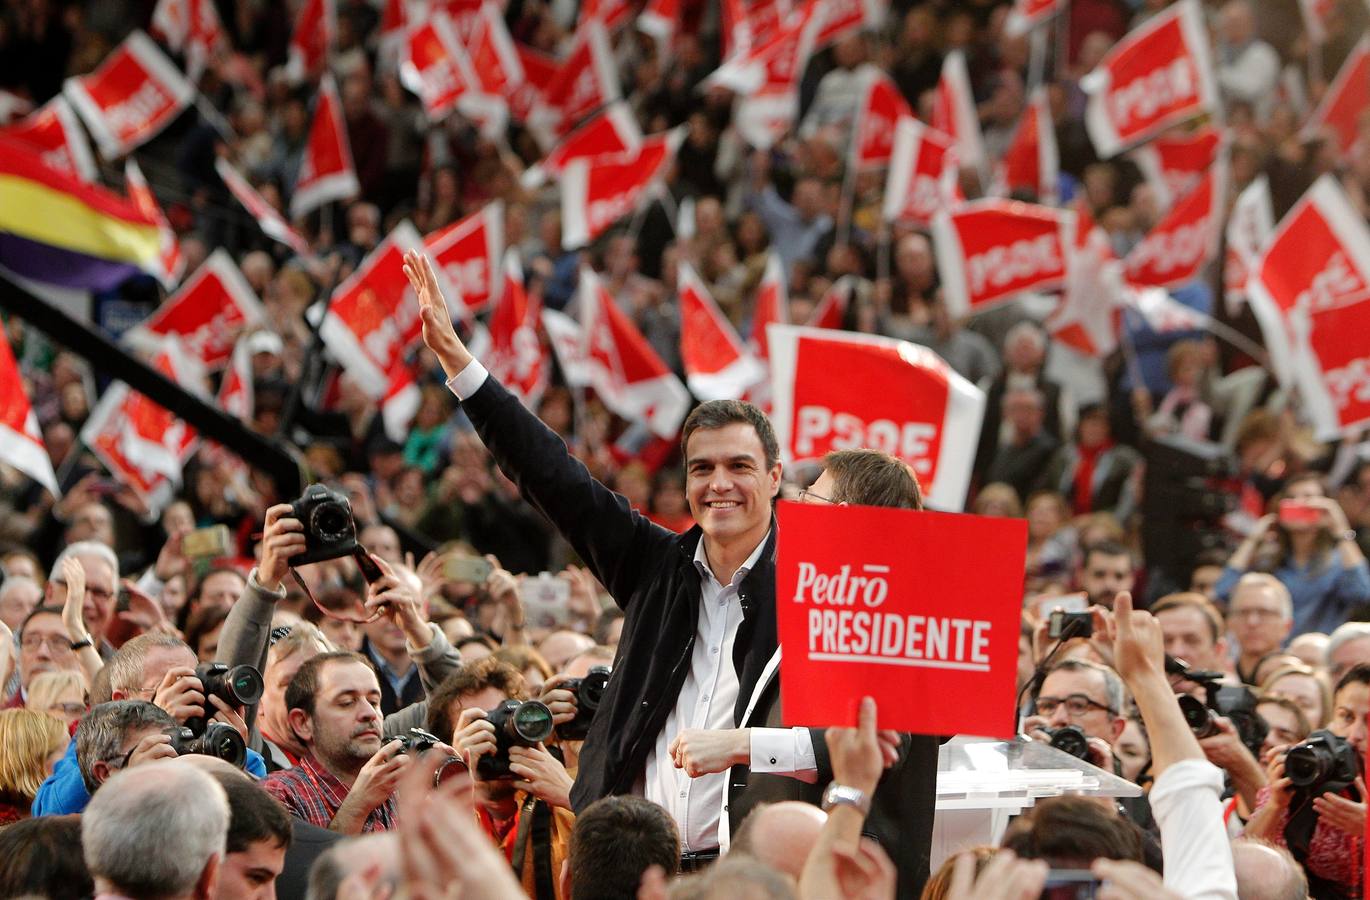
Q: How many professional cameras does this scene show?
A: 9